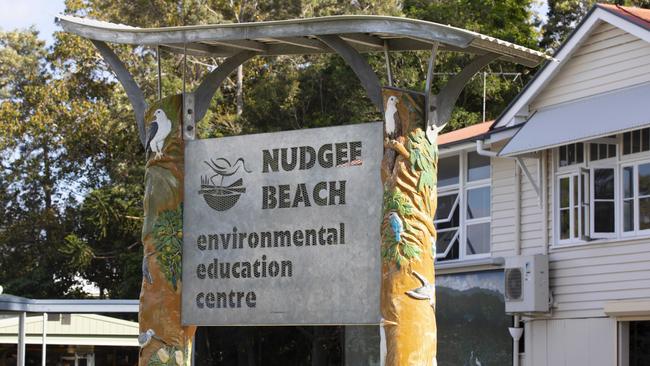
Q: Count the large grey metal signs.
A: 1